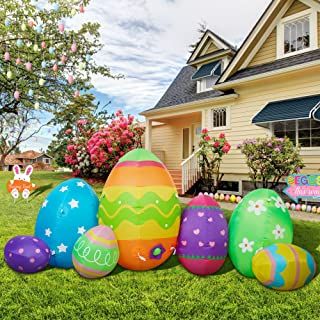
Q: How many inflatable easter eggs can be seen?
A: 7